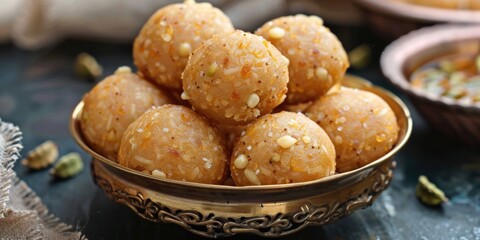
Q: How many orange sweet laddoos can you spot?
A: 7